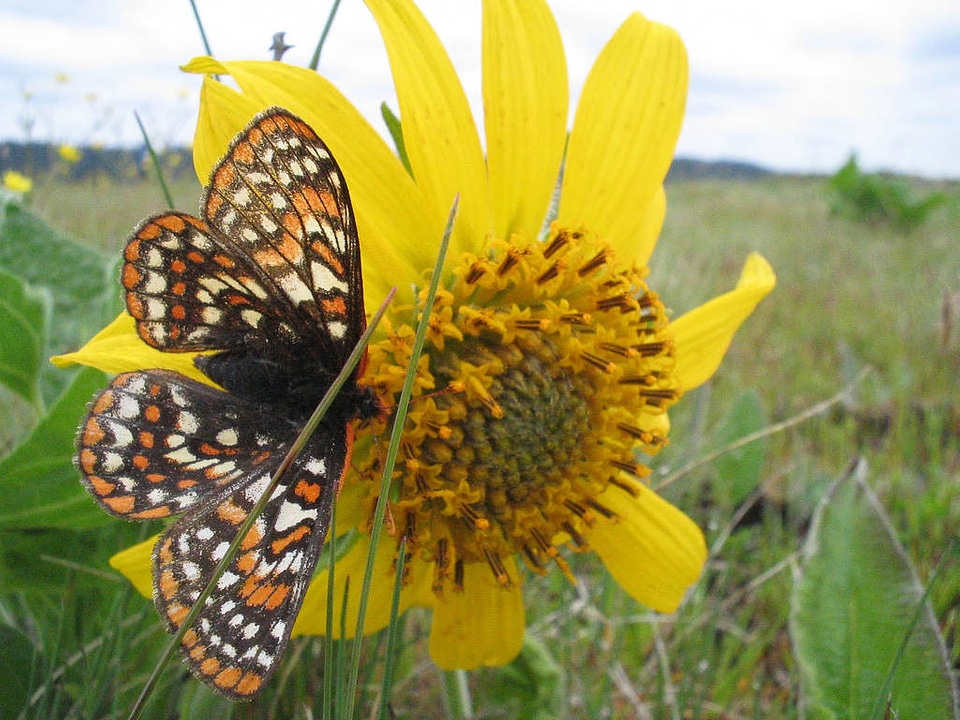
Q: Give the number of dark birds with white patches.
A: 0